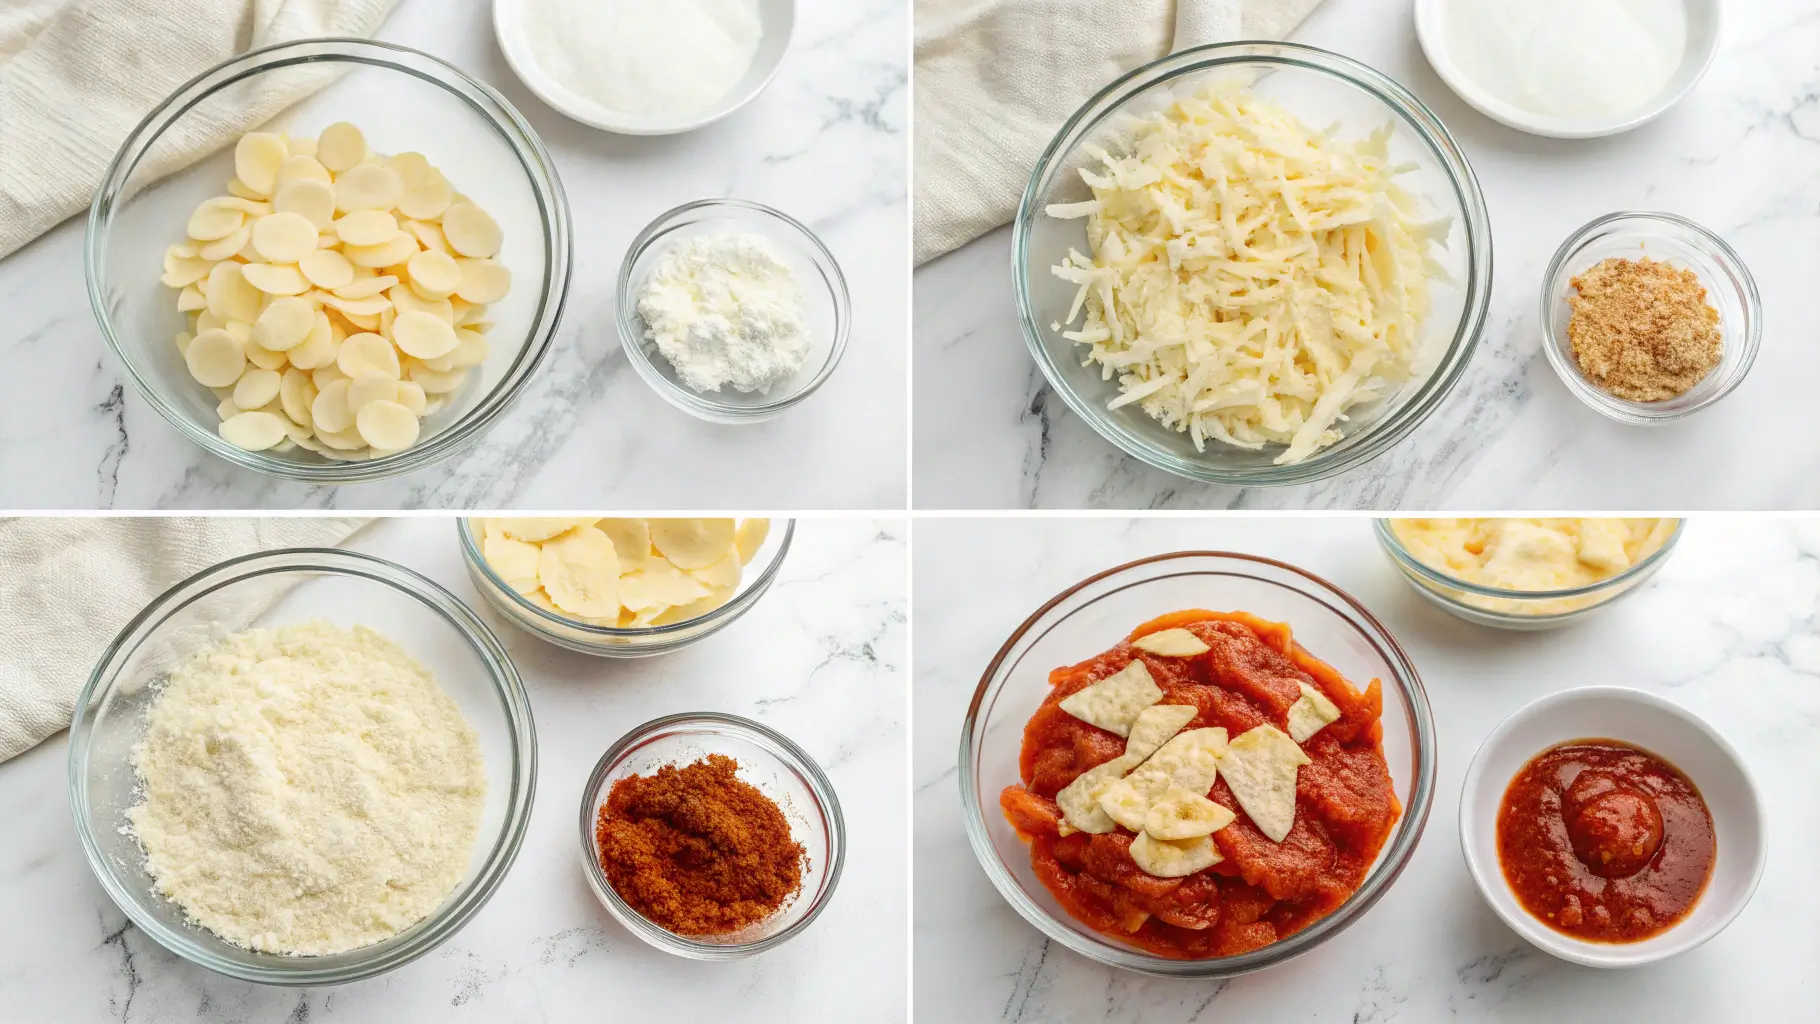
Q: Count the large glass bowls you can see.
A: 4